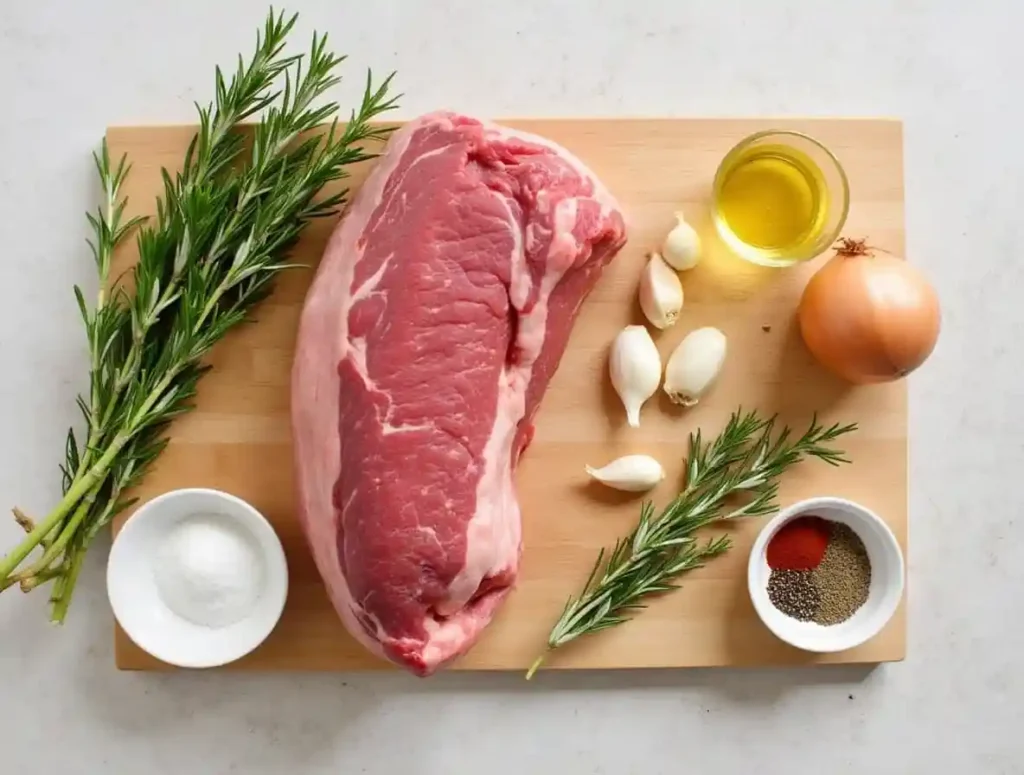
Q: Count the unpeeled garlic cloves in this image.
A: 5